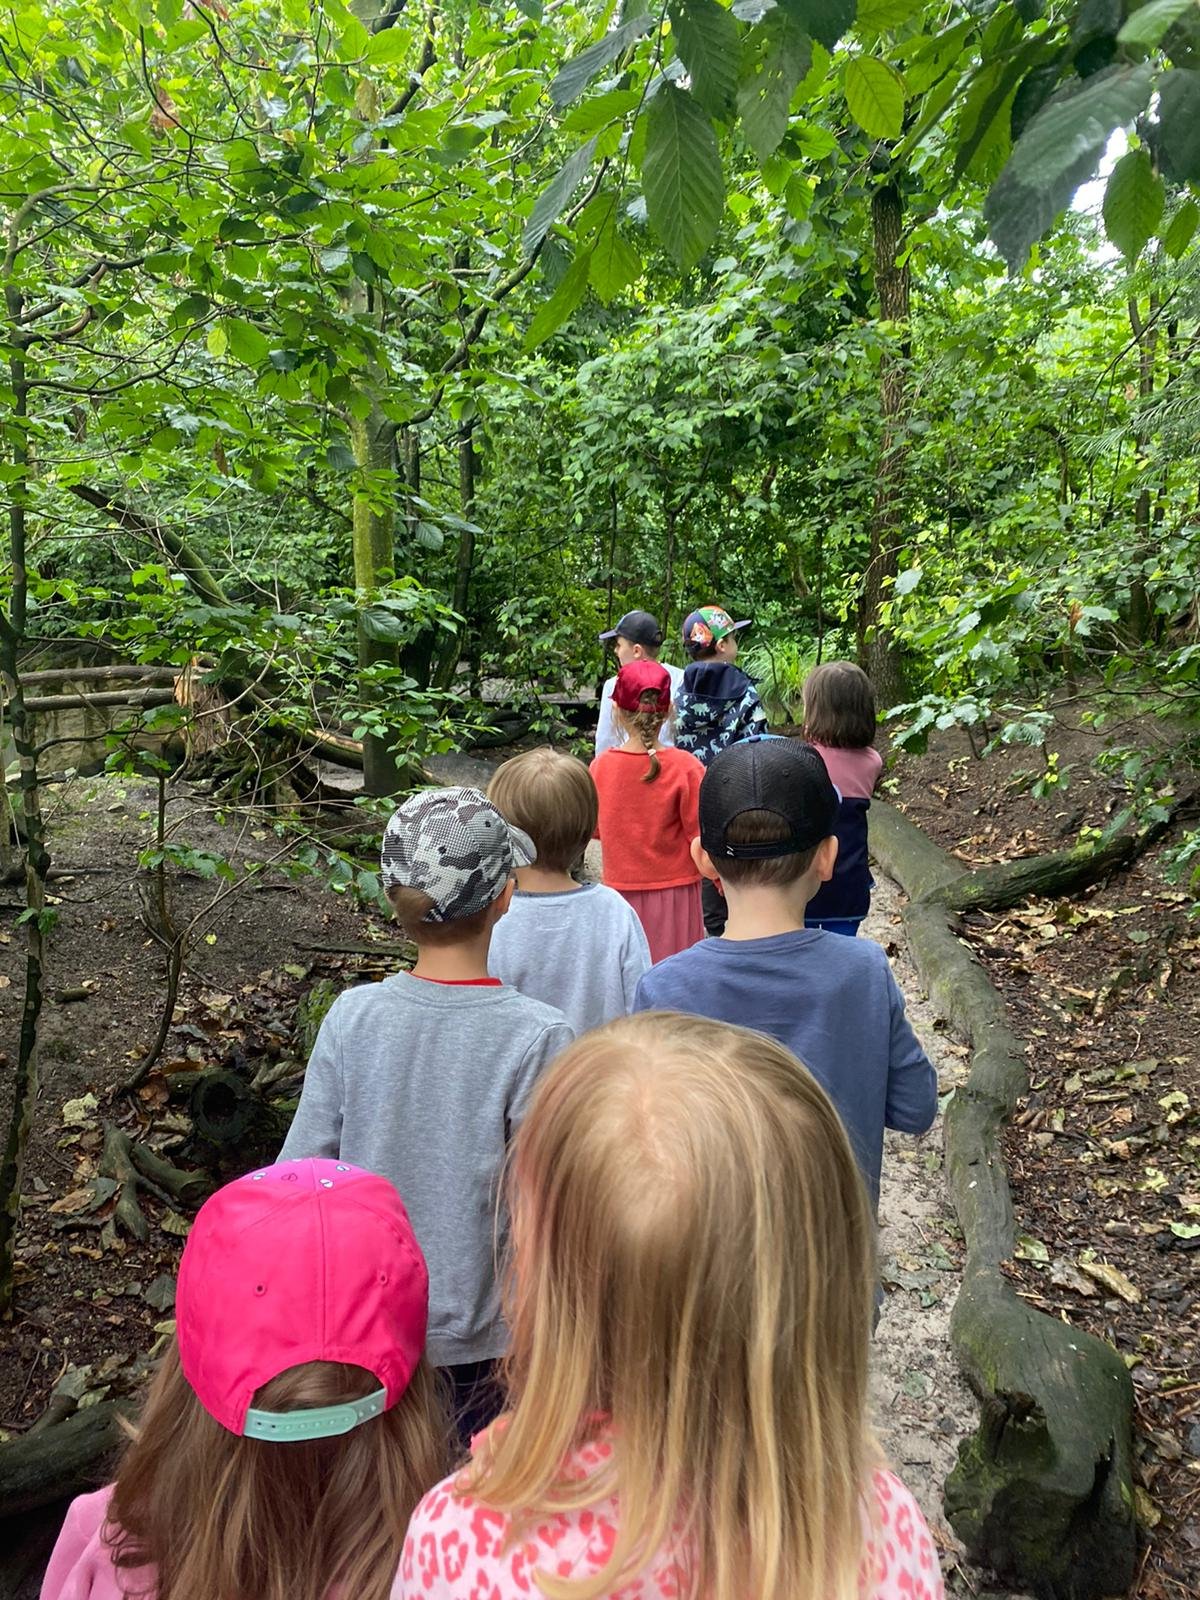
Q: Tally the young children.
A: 9